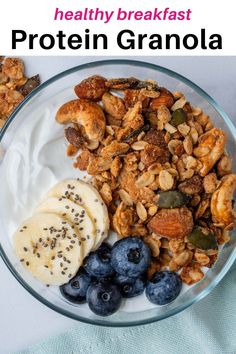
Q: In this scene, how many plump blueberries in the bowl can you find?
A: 6